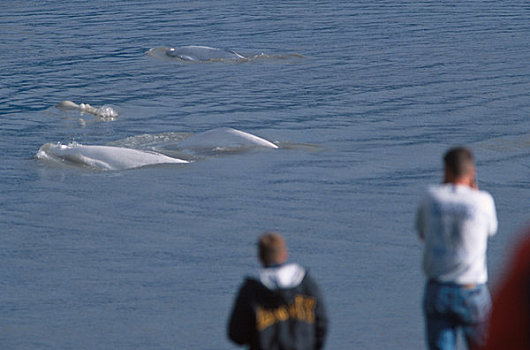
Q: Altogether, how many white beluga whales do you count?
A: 4